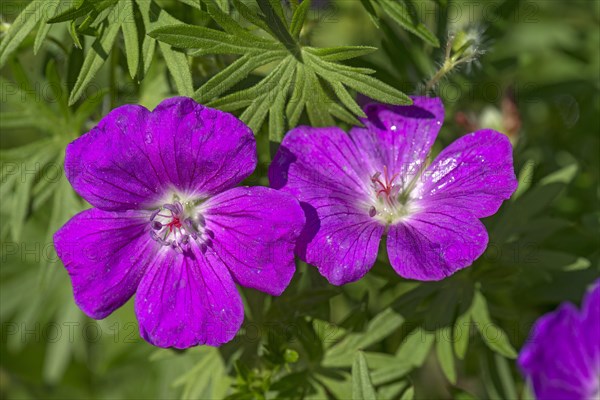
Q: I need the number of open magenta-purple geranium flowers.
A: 3